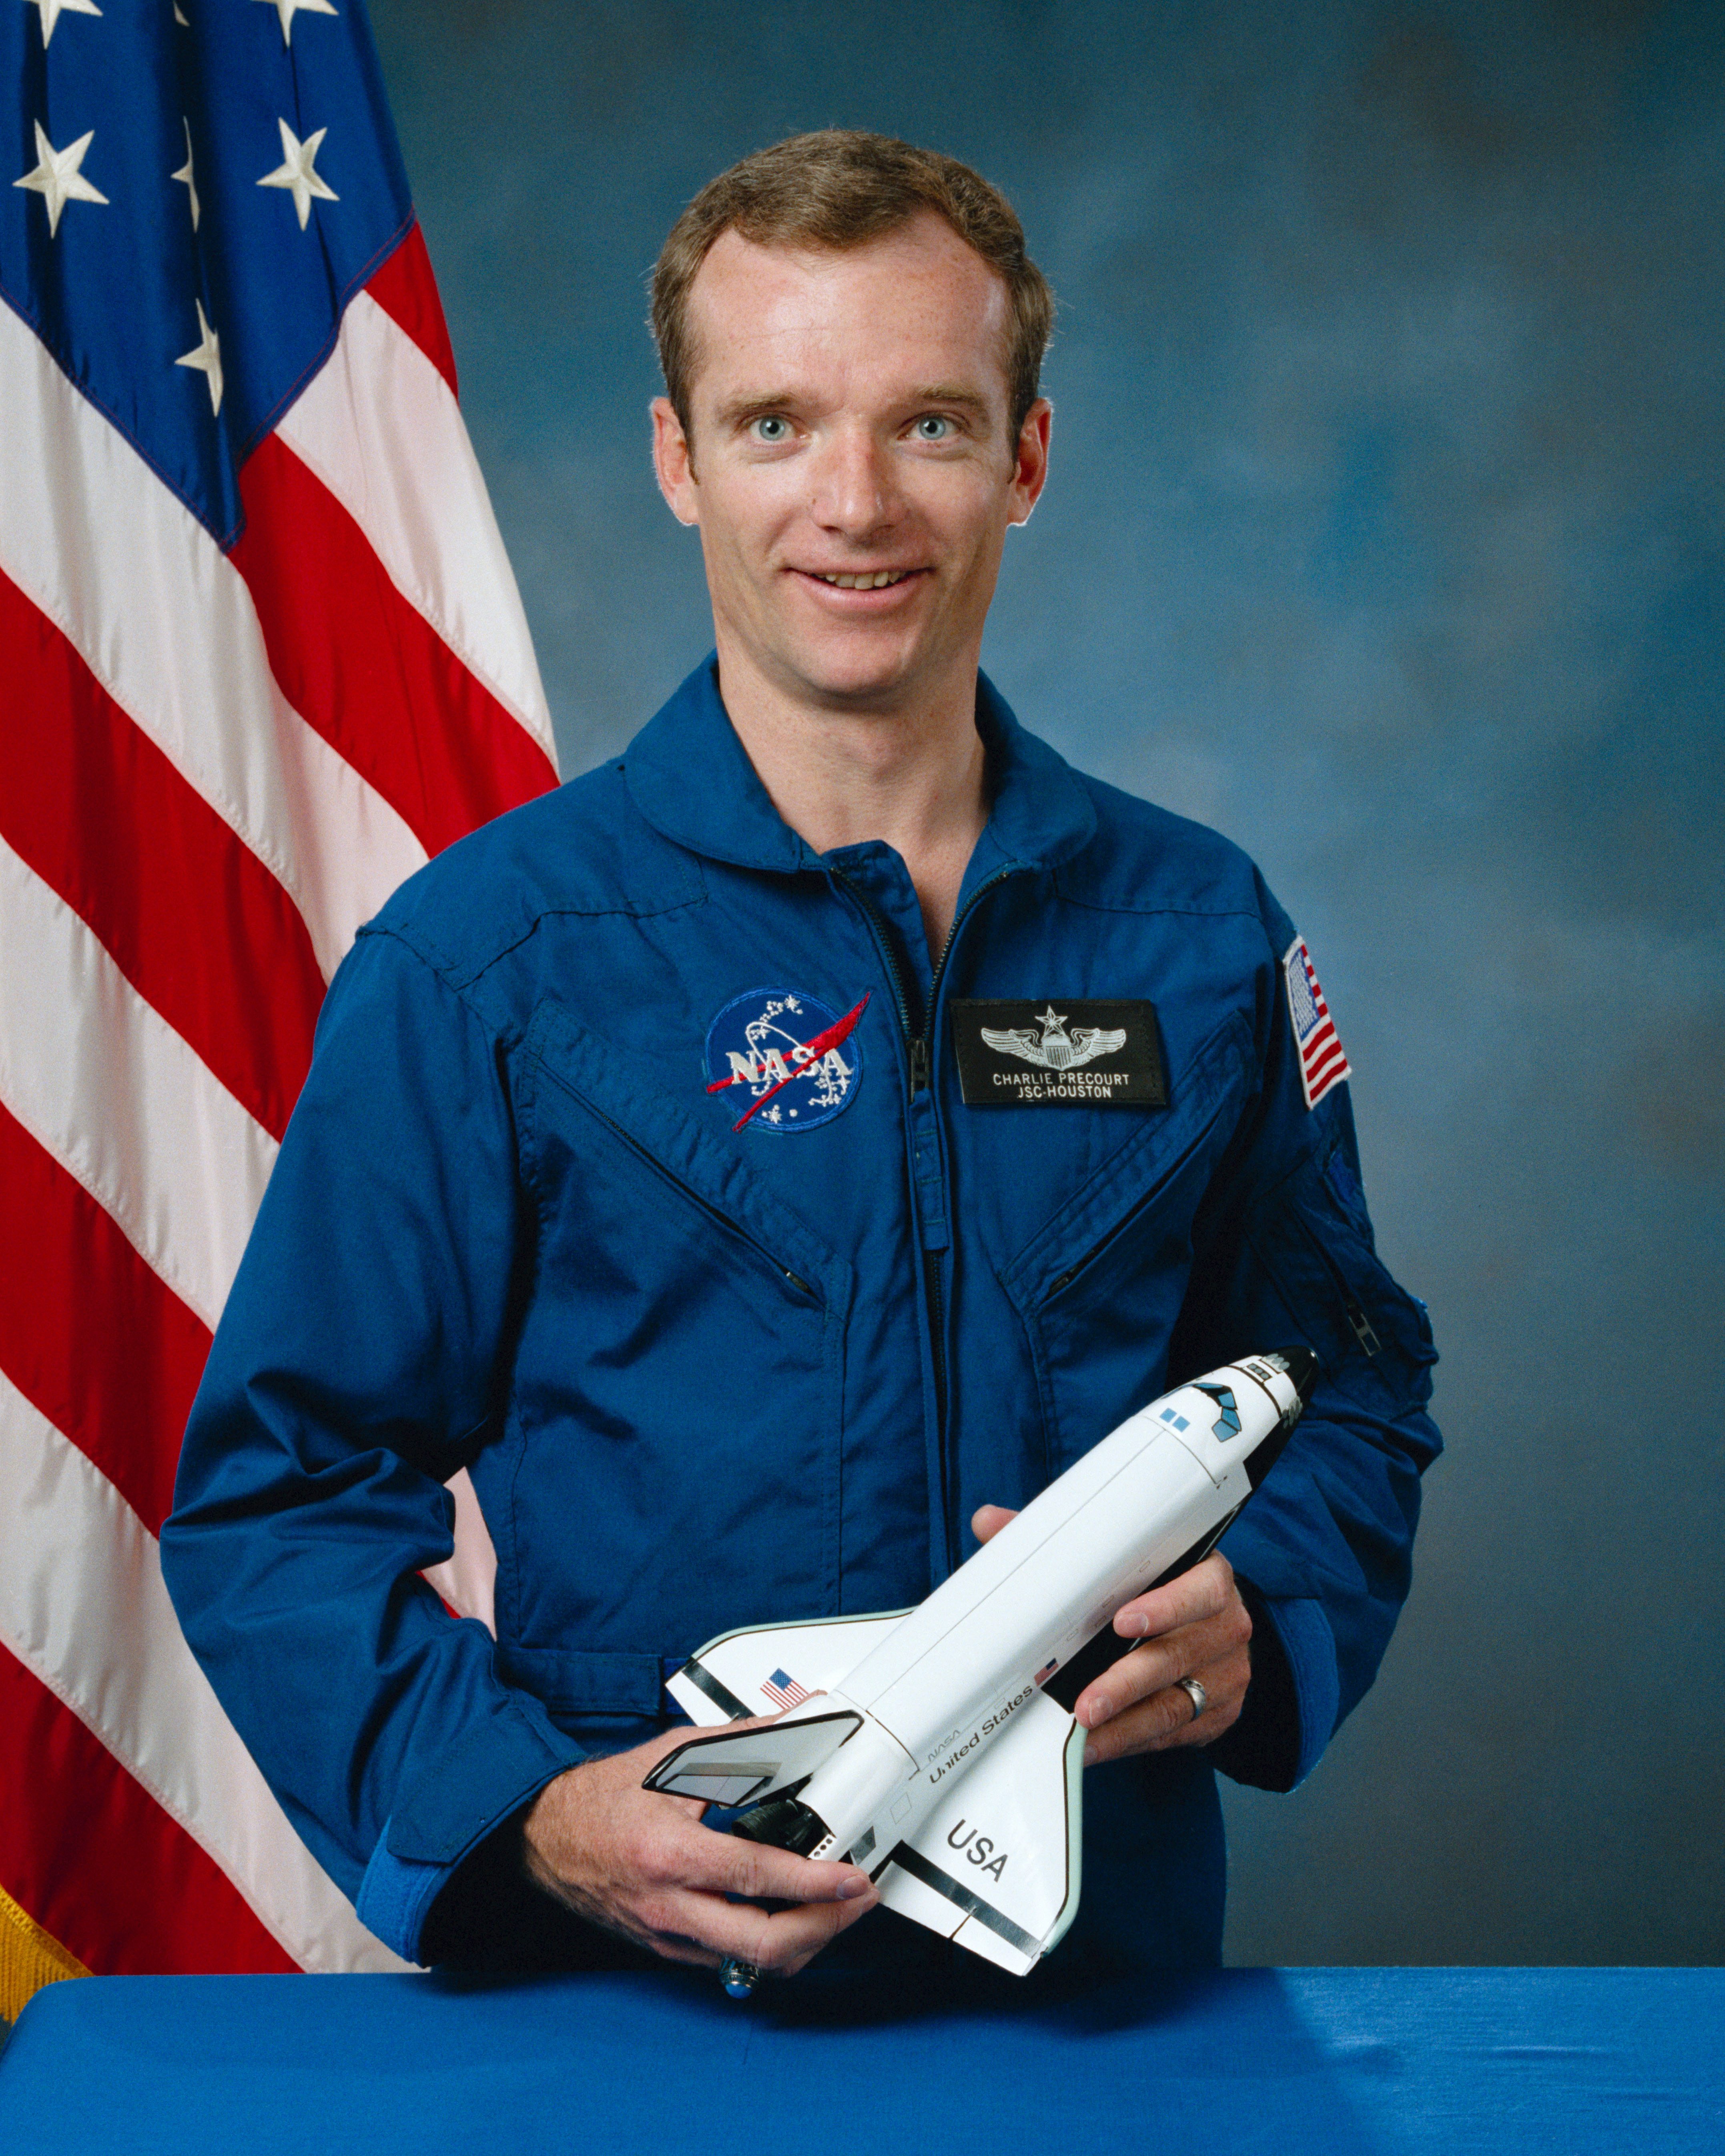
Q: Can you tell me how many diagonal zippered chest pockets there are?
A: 2